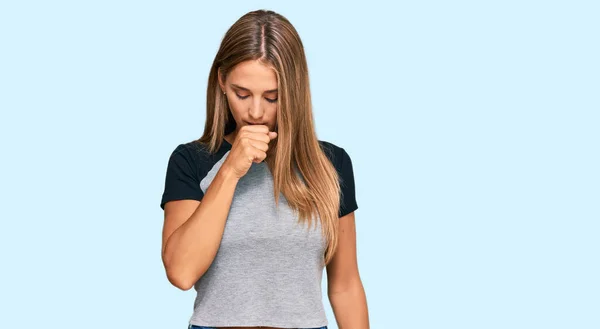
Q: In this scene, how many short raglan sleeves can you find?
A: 2